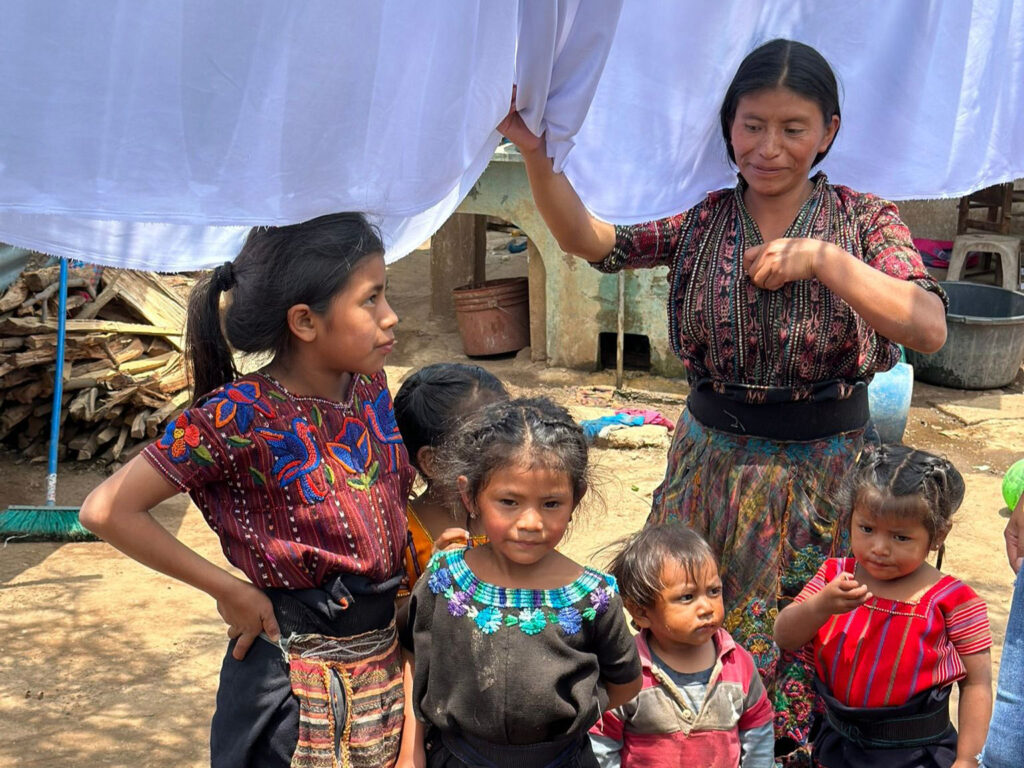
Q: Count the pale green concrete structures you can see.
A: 1